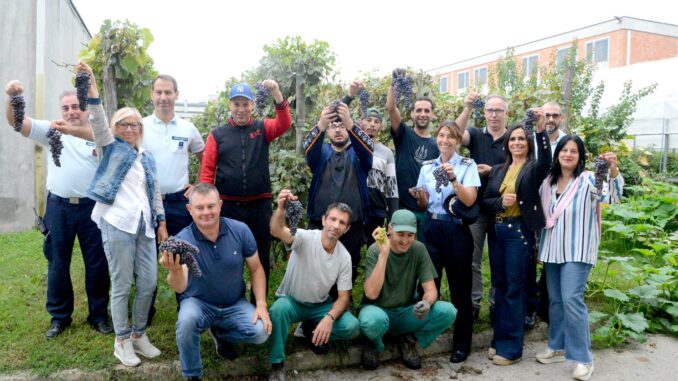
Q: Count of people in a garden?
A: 15